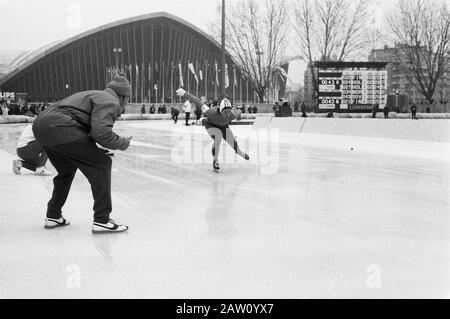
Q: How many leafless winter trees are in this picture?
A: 3